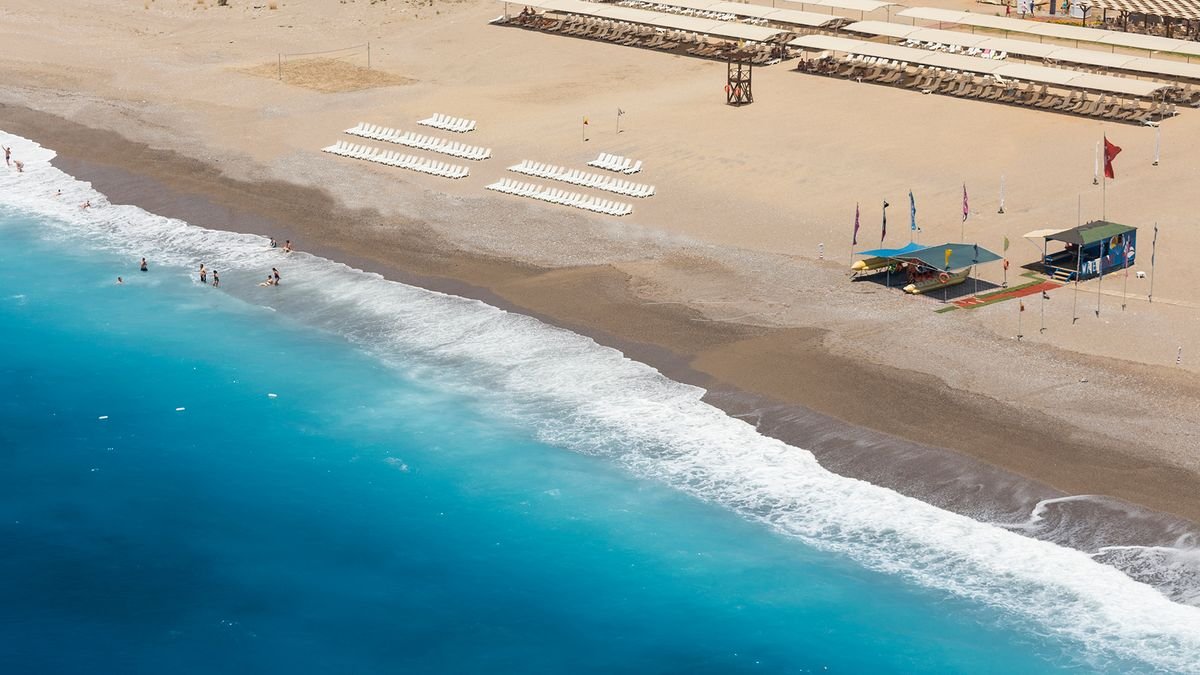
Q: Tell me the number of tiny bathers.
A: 12